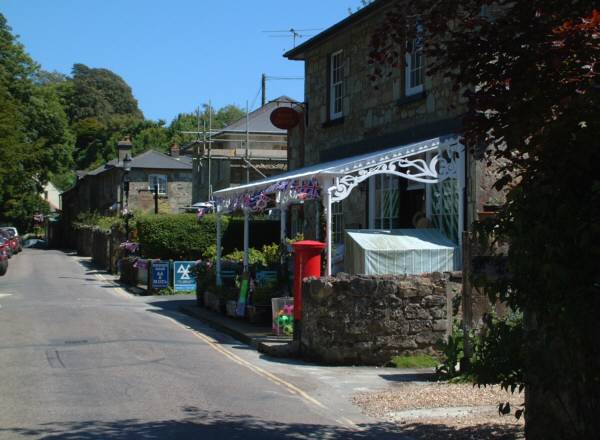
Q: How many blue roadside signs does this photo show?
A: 2